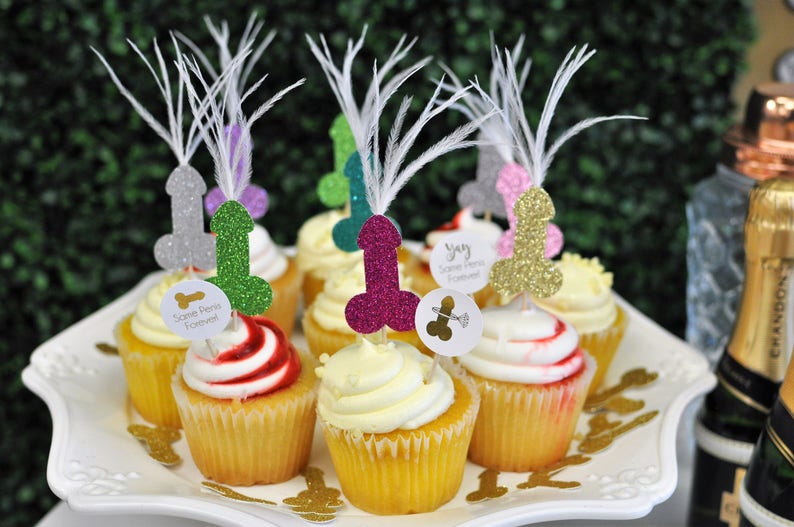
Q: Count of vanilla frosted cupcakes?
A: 5